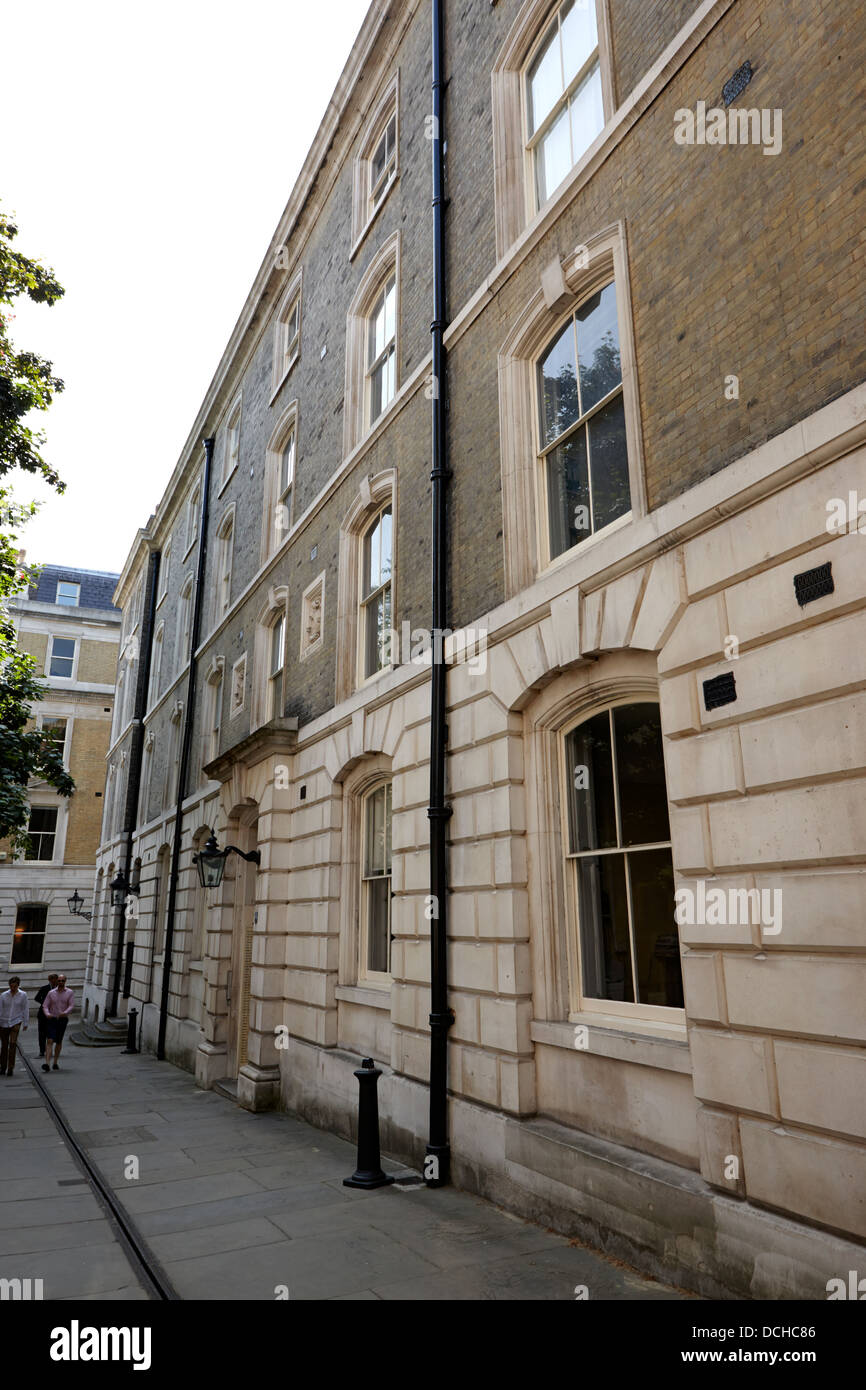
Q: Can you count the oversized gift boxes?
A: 0